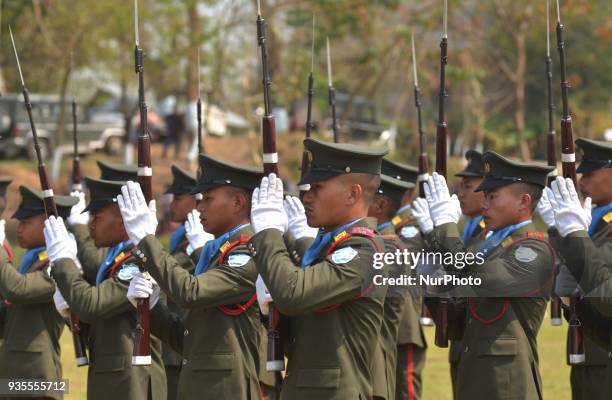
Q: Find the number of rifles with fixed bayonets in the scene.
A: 11